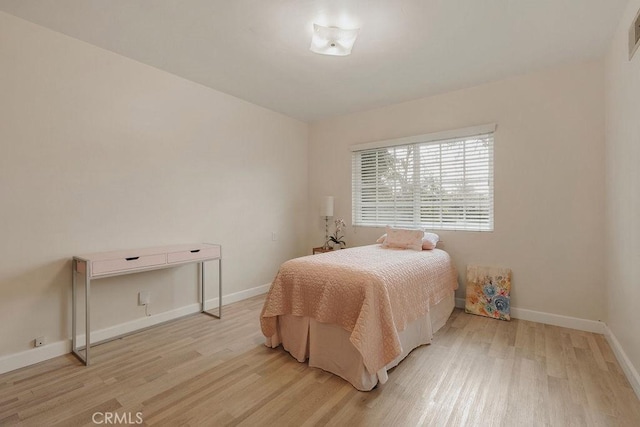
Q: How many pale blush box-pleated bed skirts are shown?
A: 1